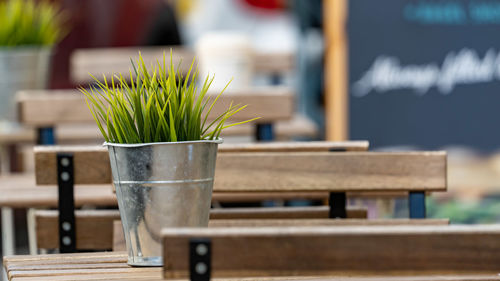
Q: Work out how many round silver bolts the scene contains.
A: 6